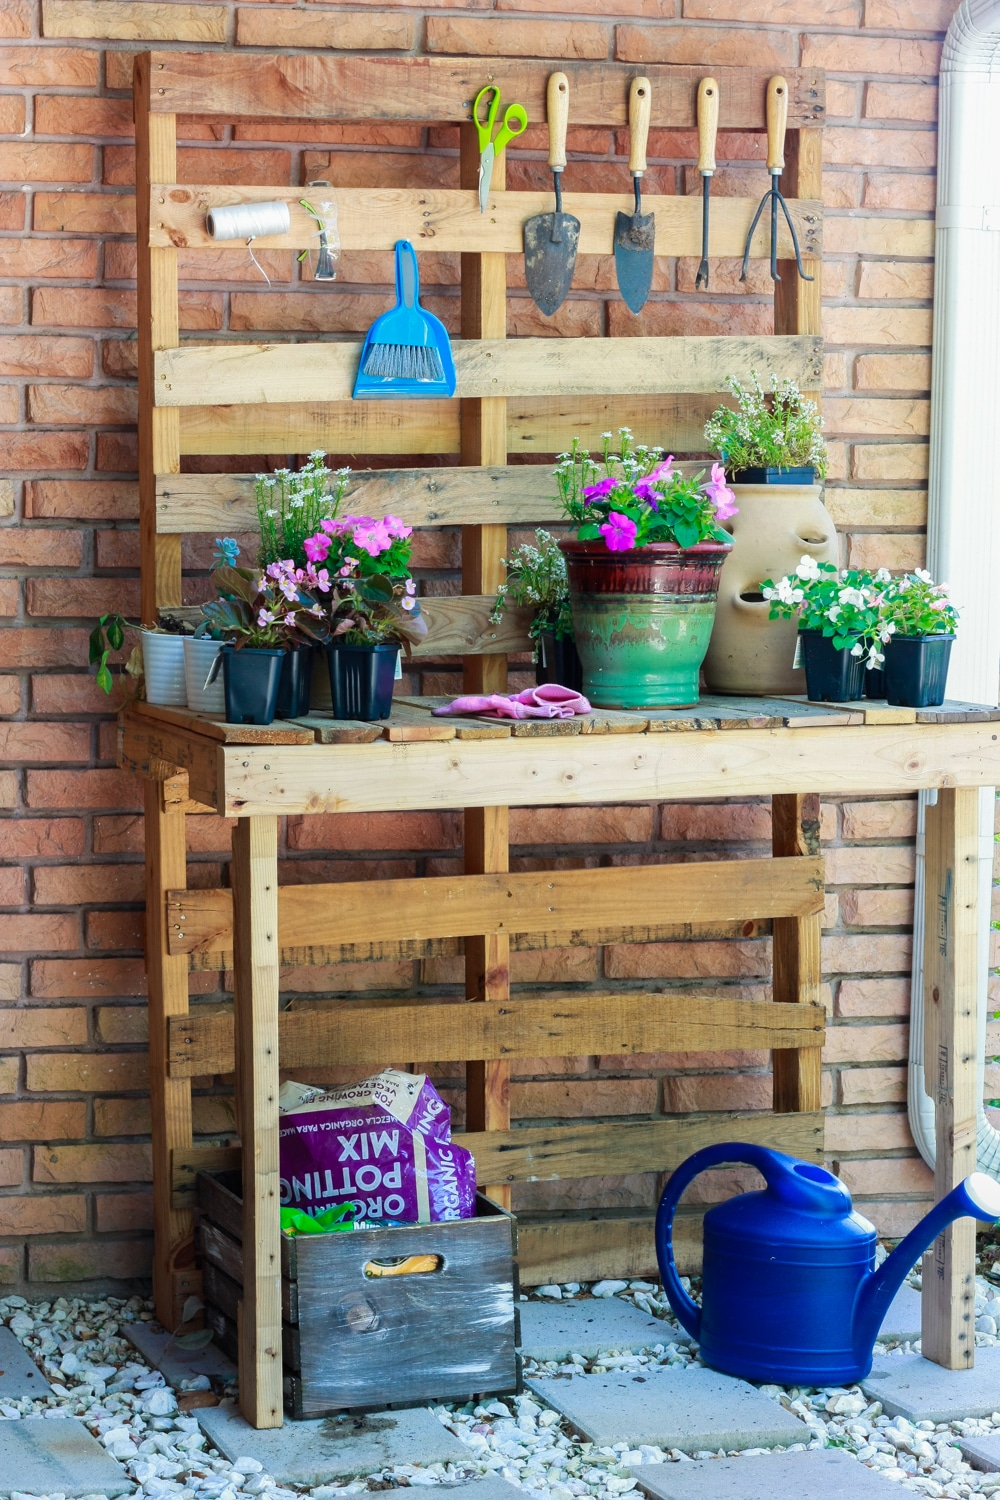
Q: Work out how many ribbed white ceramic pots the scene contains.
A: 2